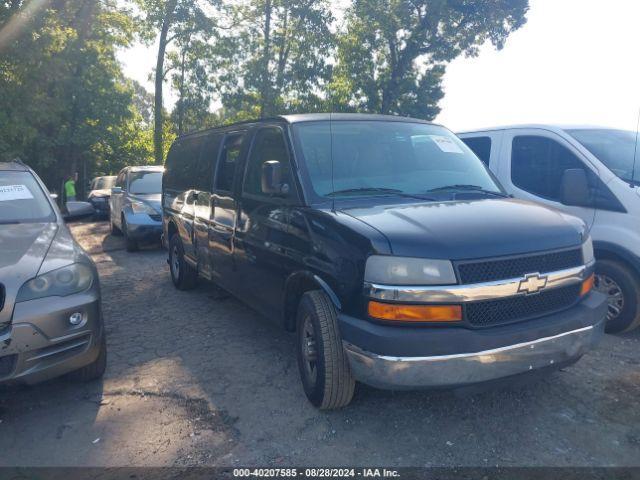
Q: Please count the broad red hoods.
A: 0